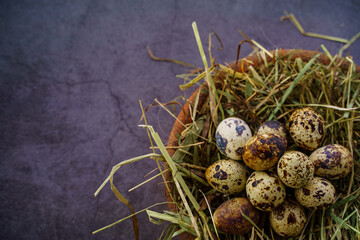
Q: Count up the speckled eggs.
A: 11